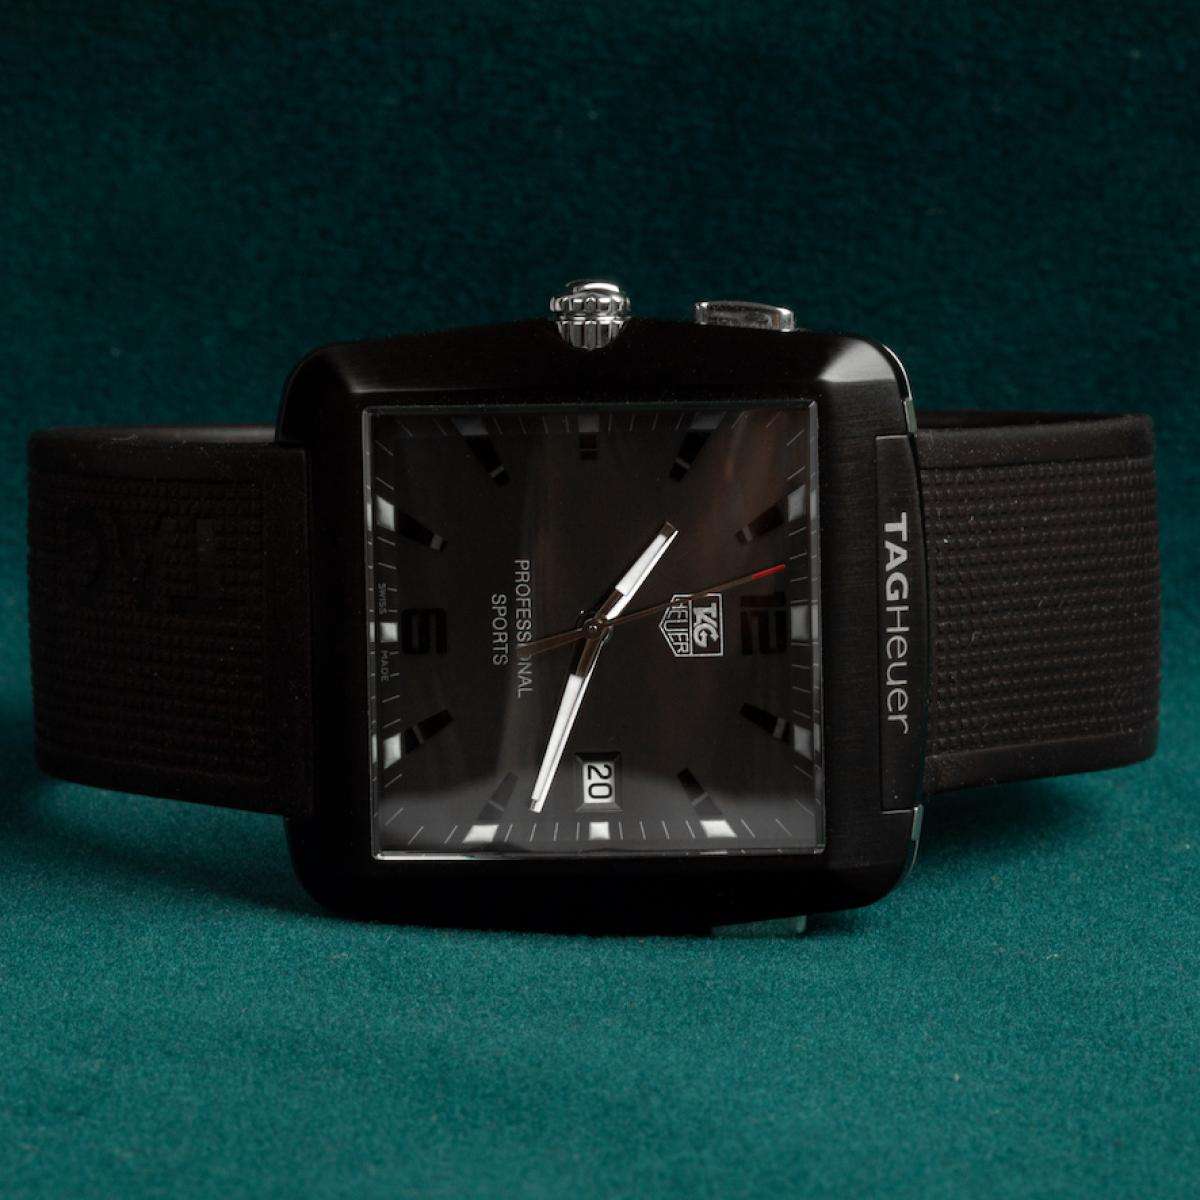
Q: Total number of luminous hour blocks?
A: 12